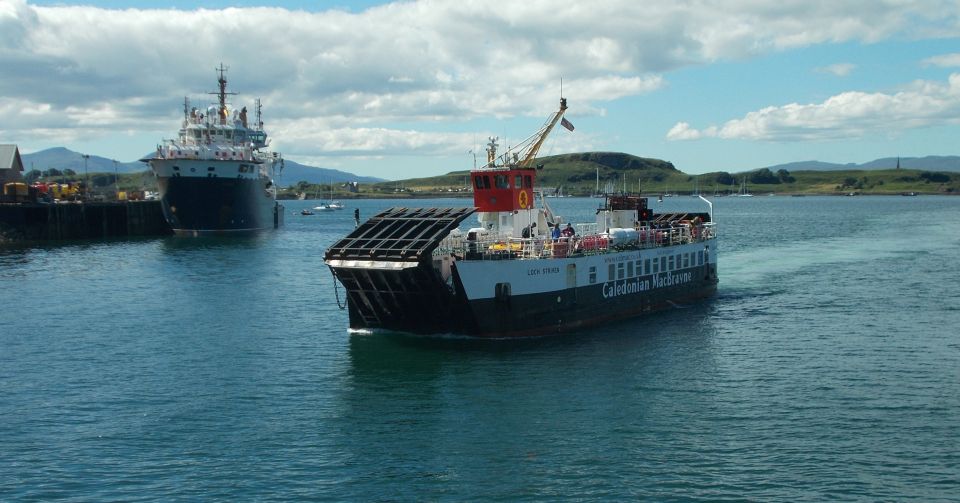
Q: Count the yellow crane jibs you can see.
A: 1